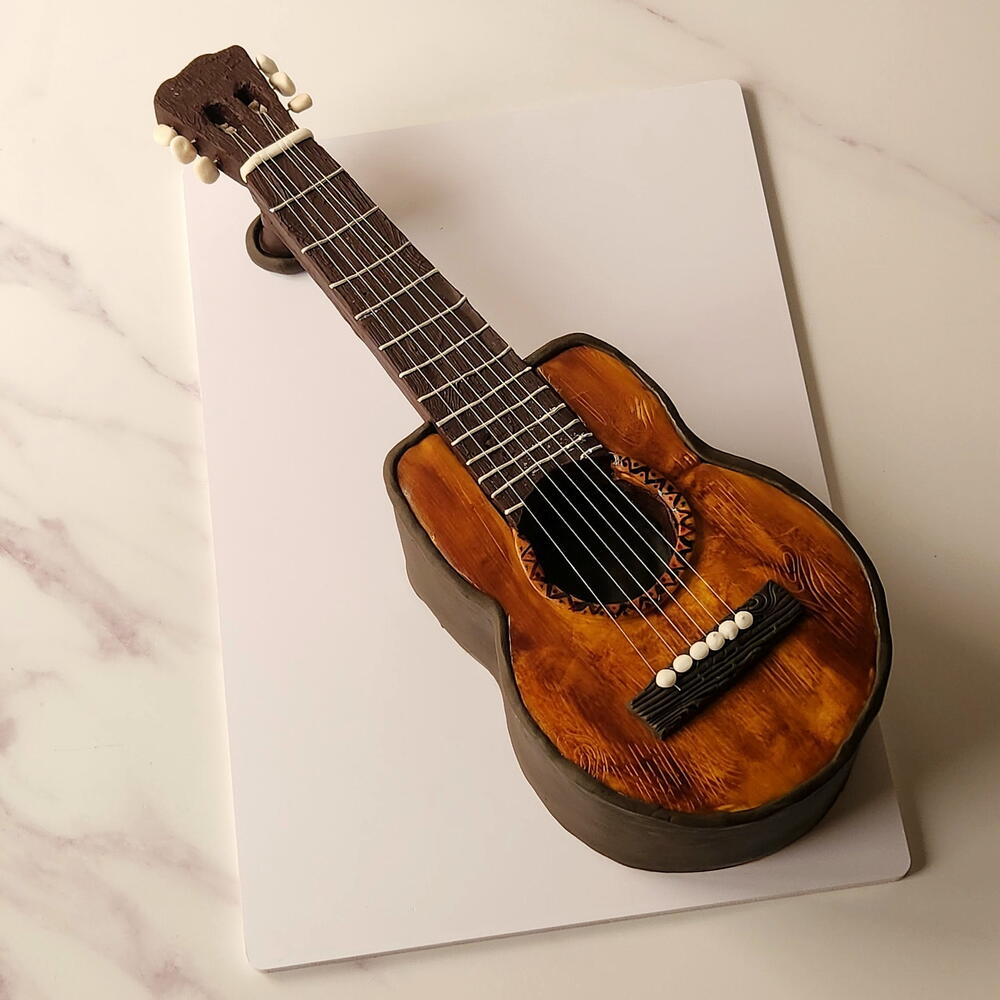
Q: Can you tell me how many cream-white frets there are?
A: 13